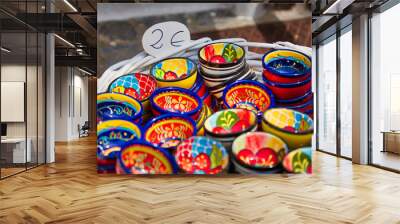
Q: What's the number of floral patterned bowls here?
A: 15